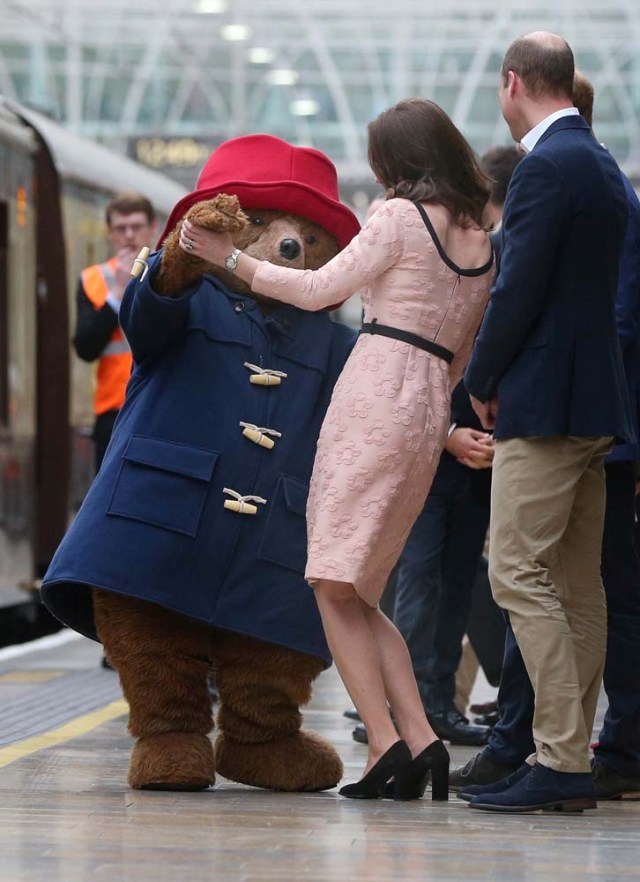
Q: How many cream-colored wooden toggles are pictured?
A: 4